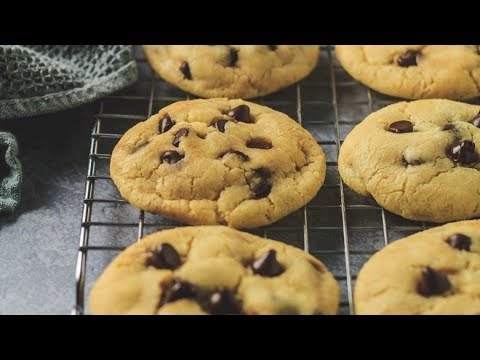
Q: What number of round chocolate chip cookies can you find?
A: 6